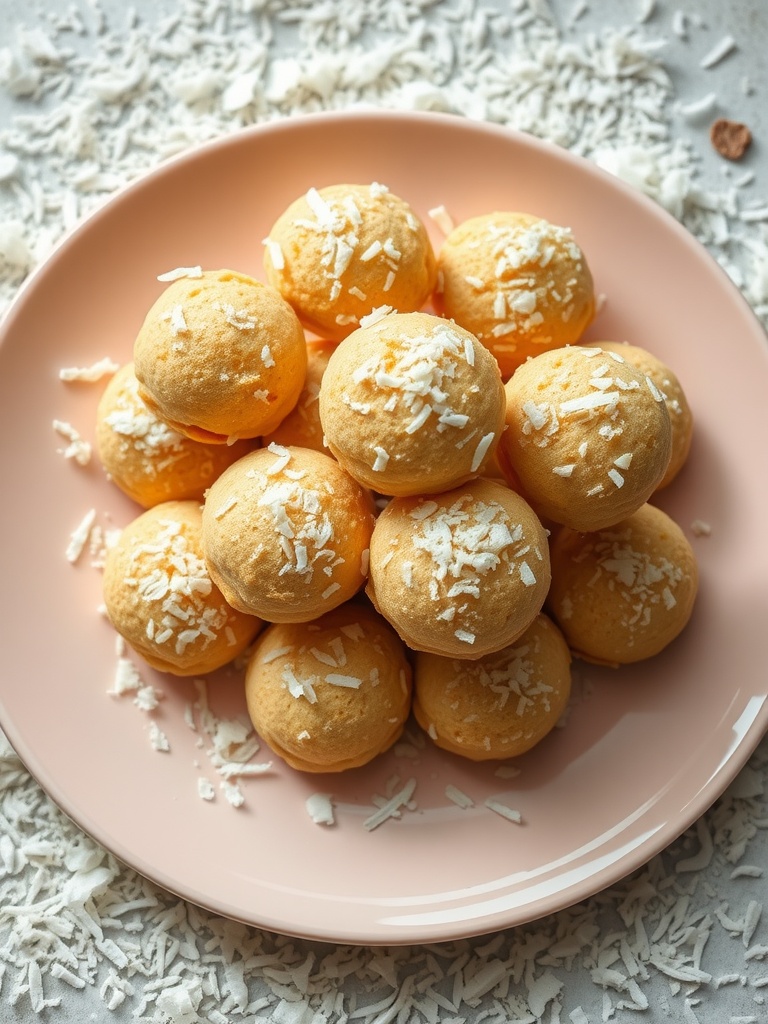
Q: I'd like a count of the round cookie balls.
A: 14